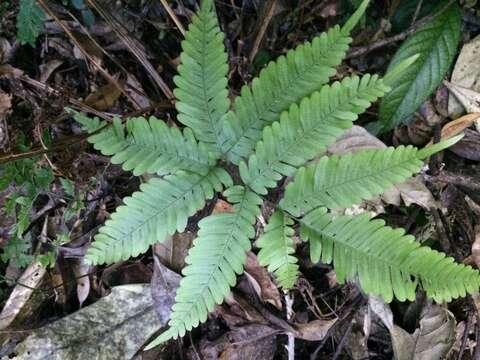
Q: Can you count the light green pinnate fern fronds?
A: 9